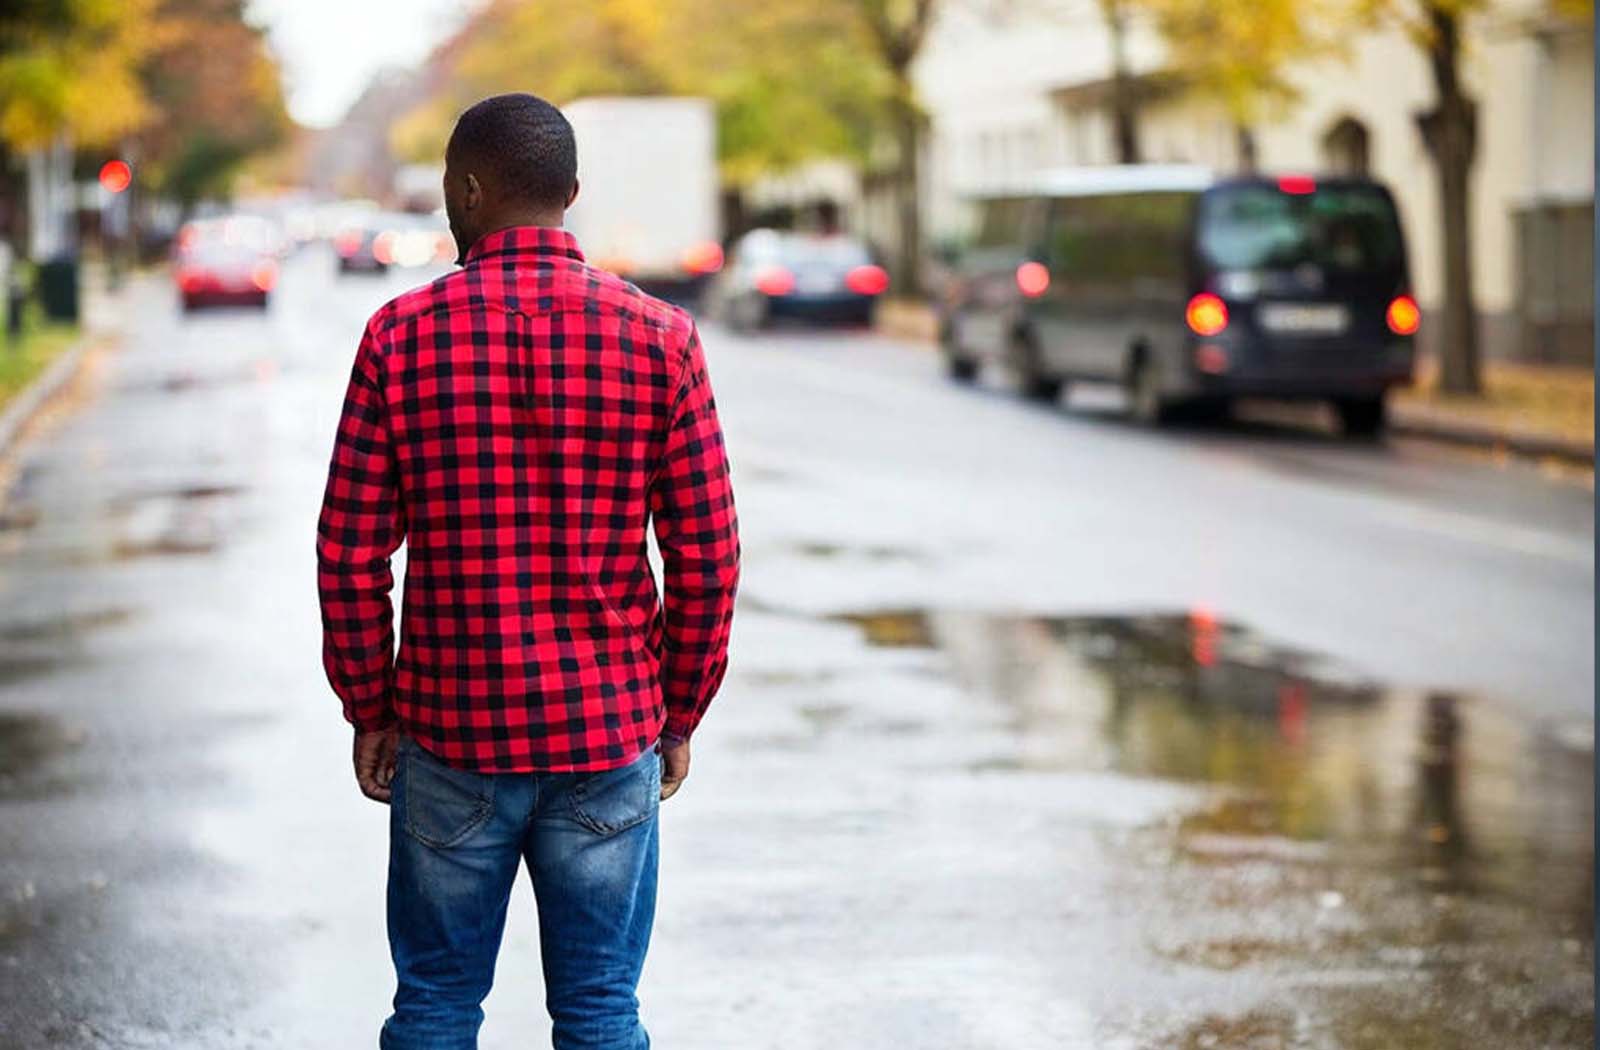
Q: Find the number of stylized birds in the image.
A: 0